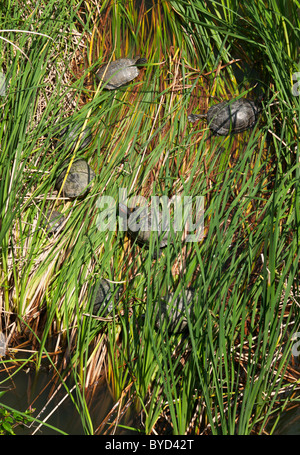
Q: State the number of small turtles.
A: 8